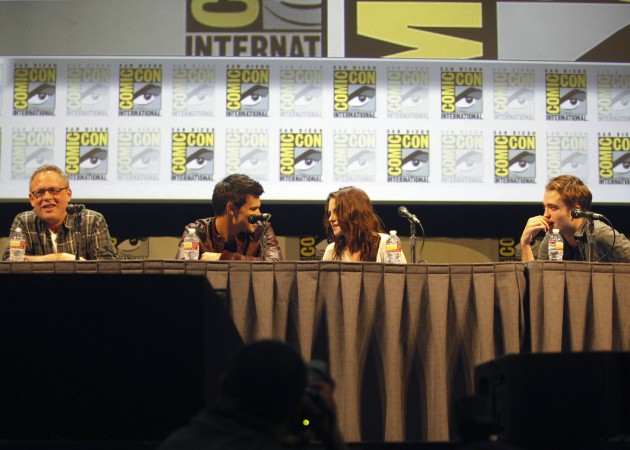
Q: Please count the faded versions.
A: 12